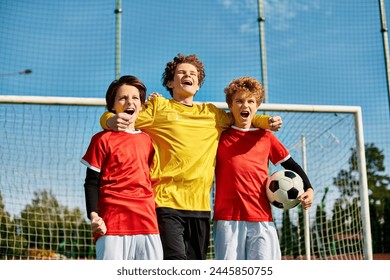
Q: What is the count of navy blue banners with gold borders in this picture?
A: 0